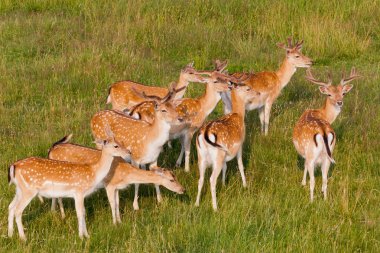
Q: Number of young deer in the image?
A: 2